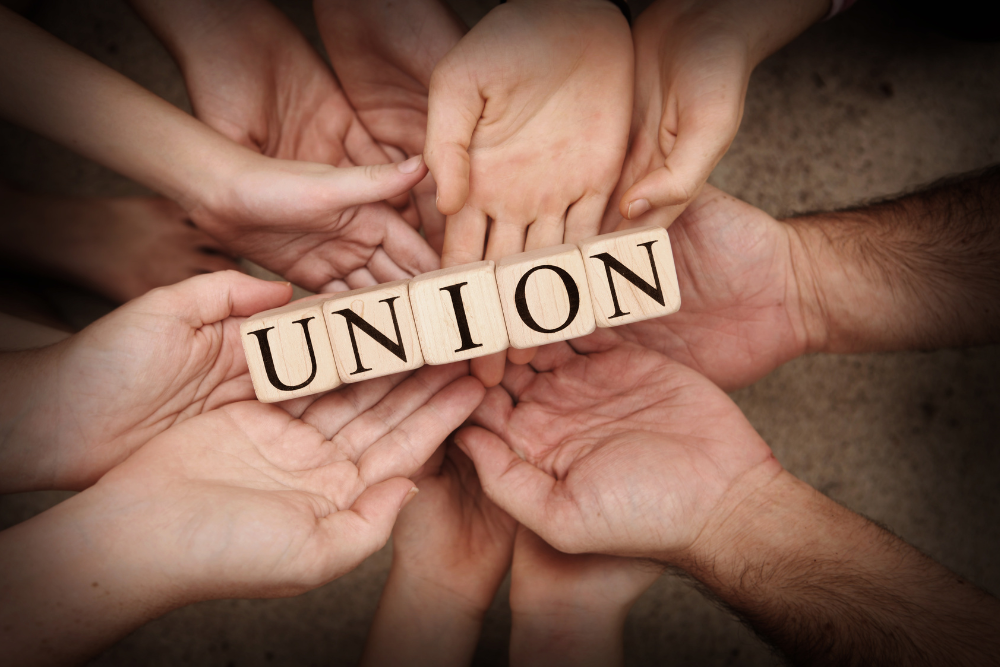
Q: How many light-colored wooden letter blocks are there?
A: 5